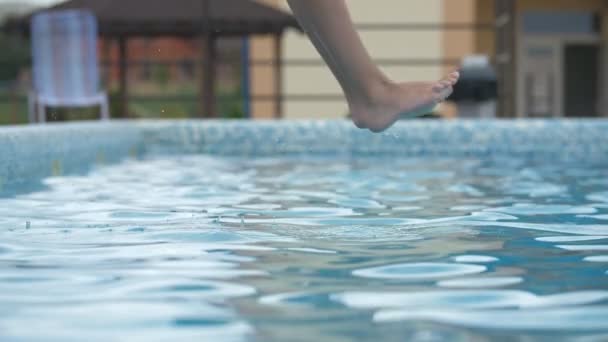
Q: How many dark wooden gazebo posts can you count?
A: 3